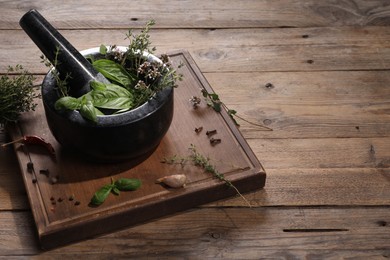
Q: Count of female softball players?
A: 0